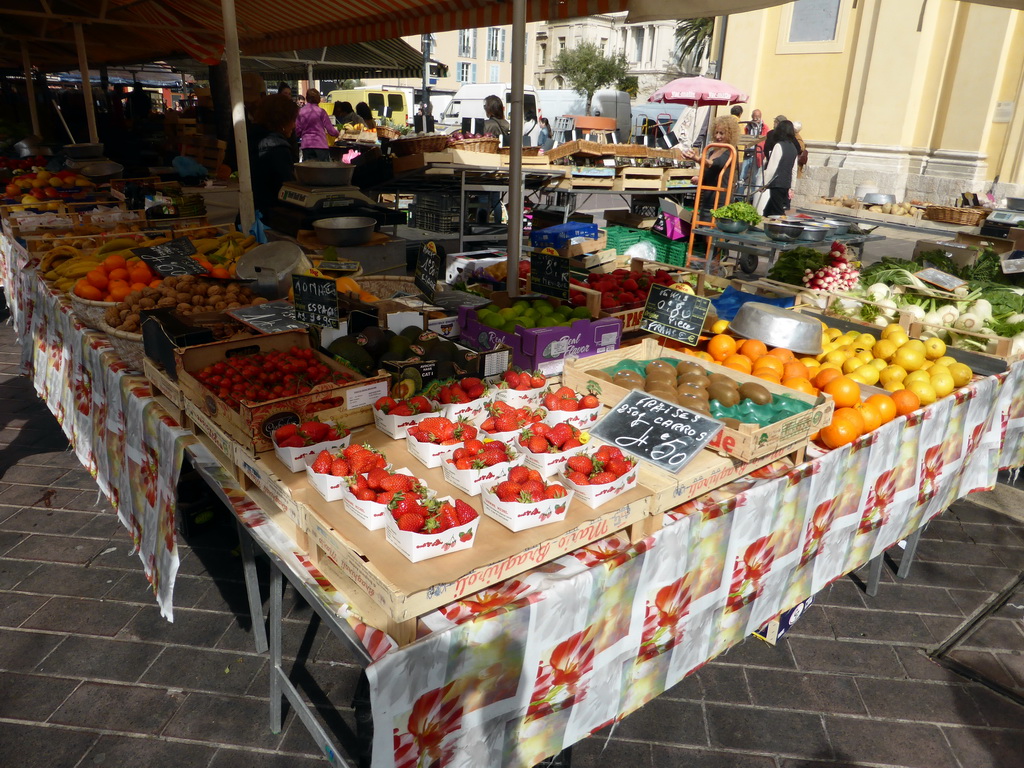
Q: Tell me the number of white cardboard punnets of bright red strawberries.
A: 14